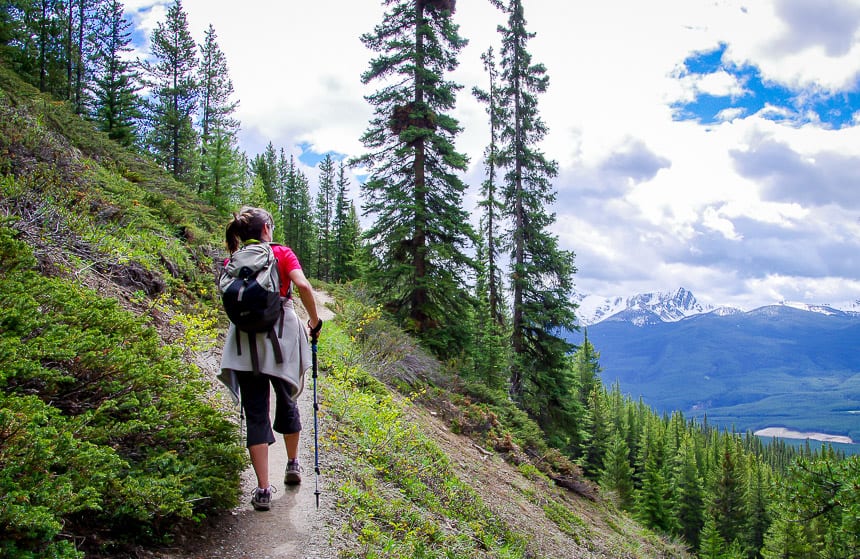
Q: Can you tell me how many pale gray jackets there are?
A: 1